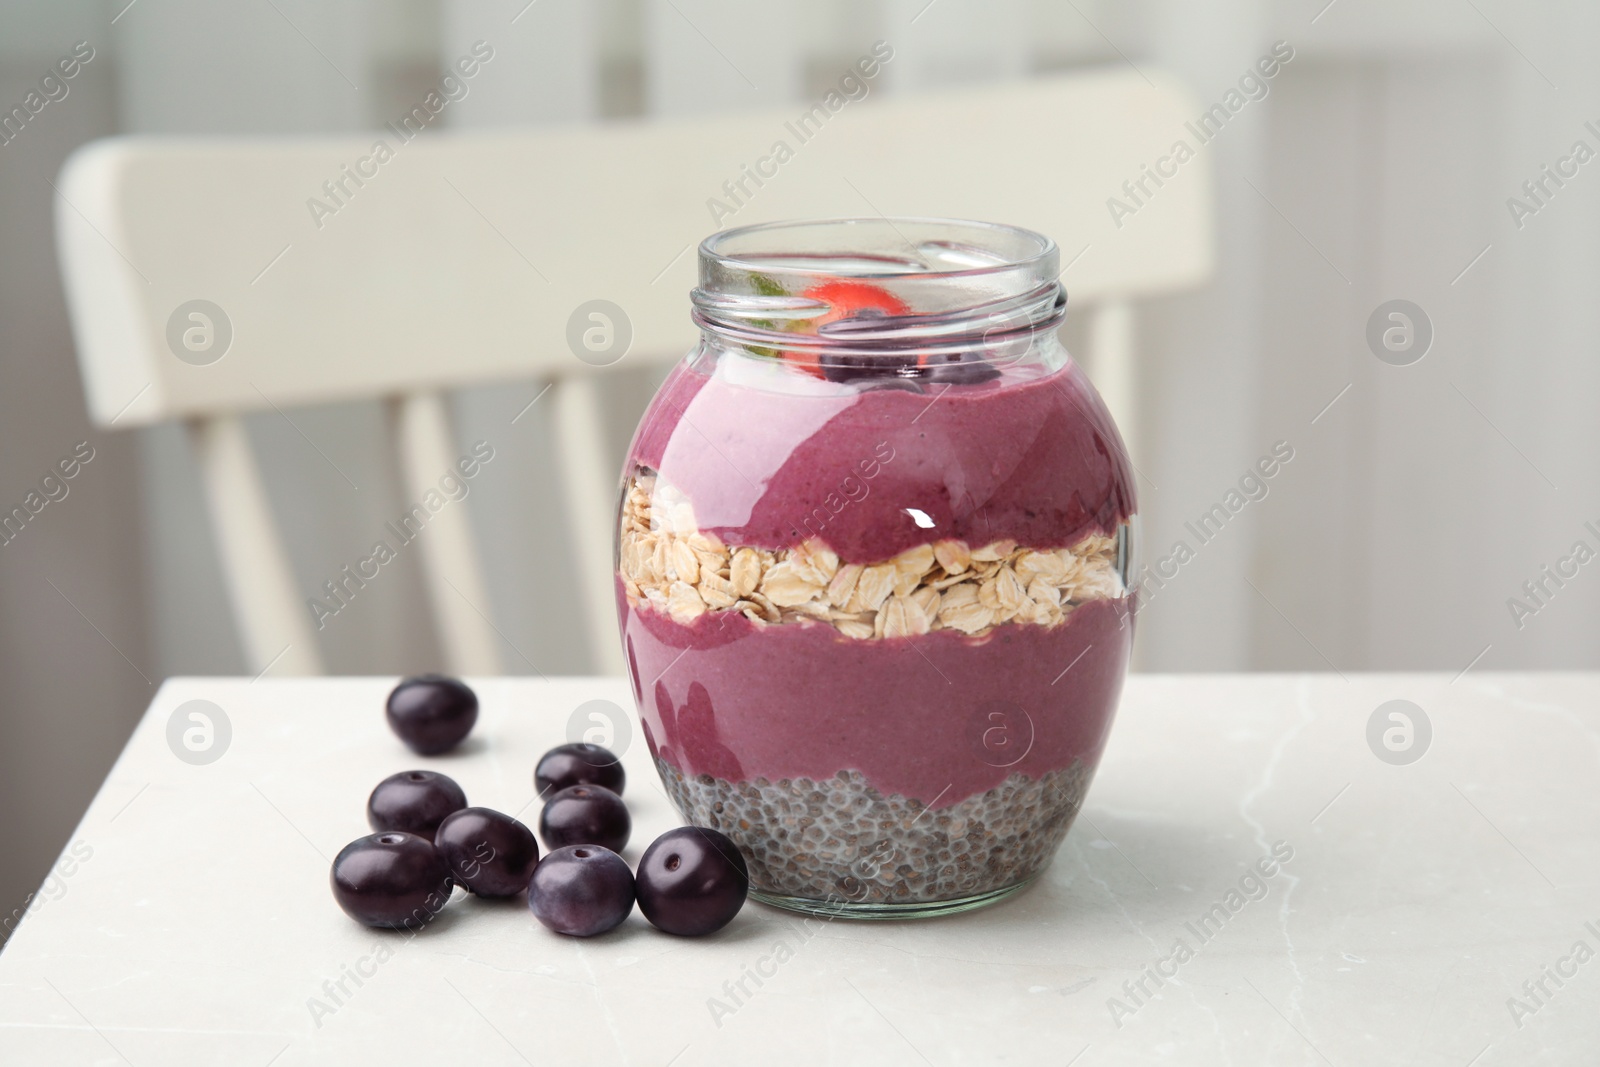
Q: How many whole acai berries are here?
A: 8